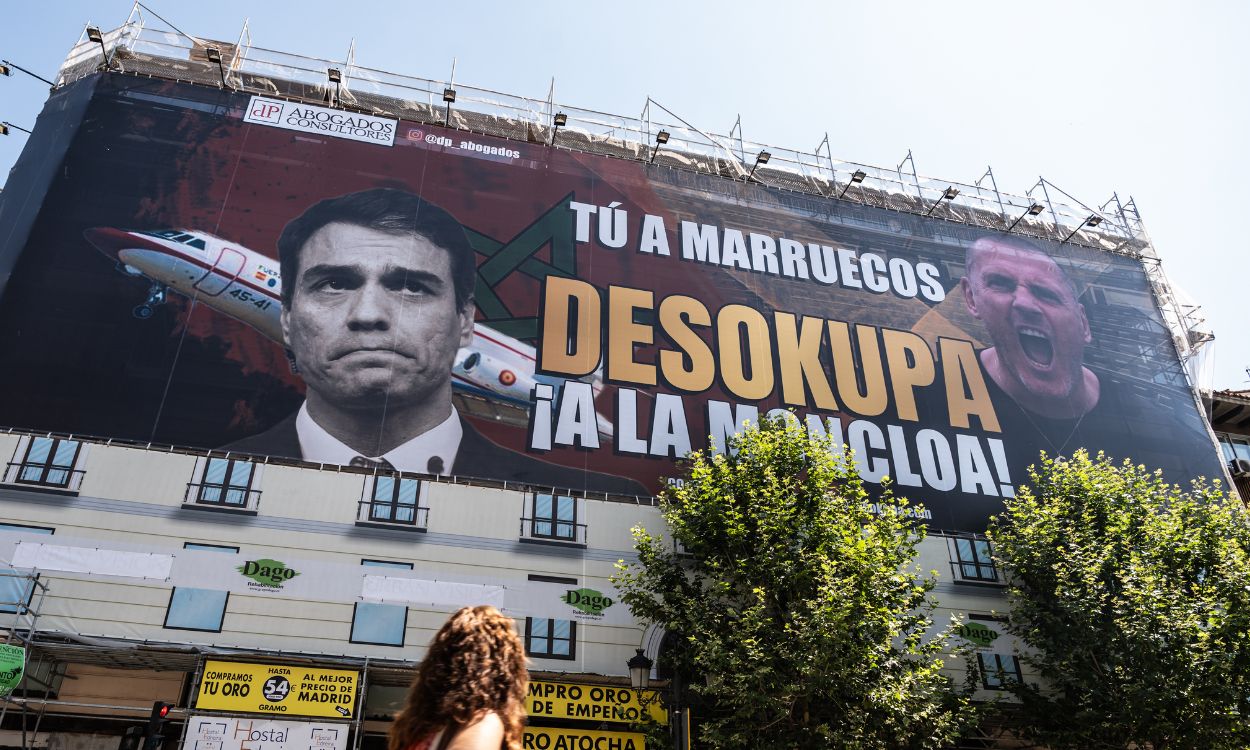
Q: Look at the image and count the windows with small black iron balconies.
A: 5